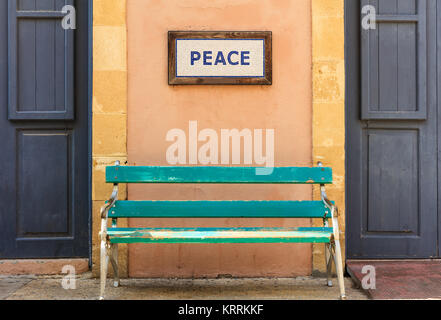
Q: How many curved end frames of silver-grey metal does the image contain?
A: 2